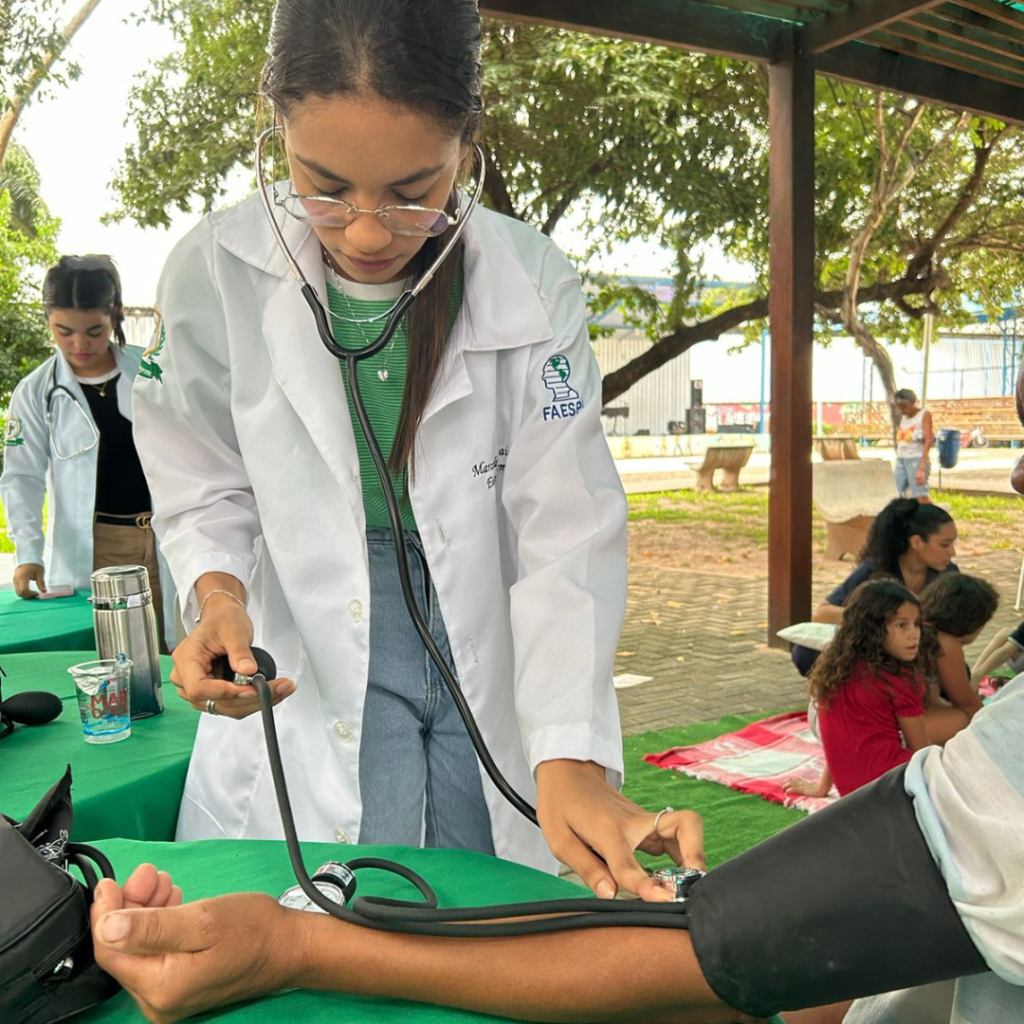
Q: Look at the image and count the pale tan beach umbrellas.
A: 0